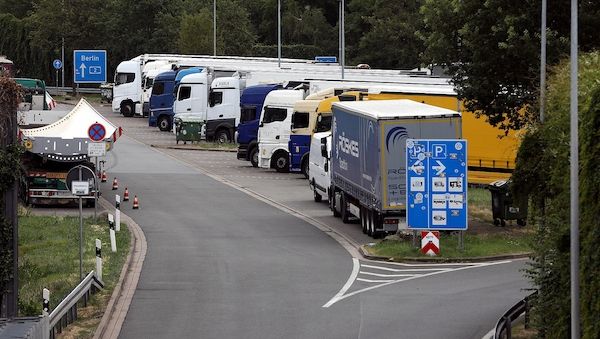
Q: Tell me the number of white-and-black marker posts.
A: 4